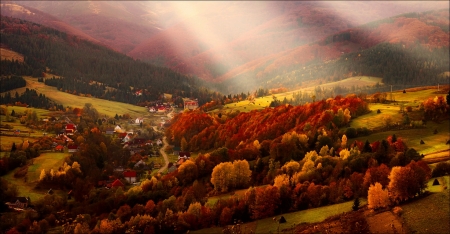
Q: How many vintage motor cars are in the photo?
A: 0